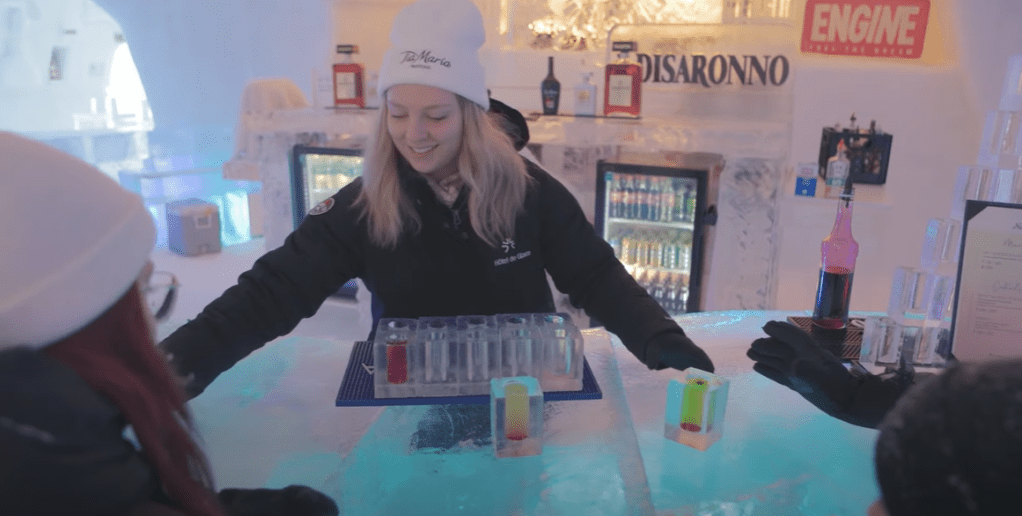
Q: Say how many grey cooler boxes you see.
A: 1